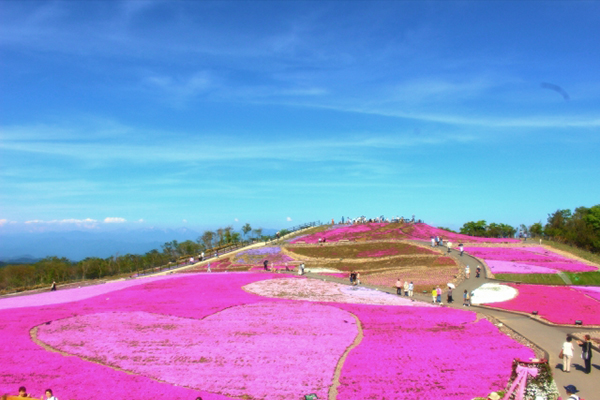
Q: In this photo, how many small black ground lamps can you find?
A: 2